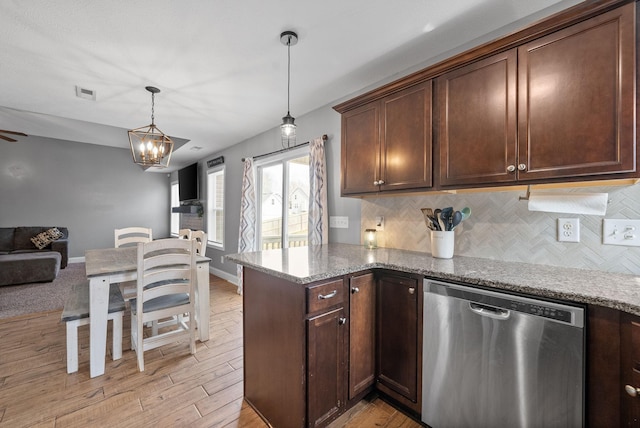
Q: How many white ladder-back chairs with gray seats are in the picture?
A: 4